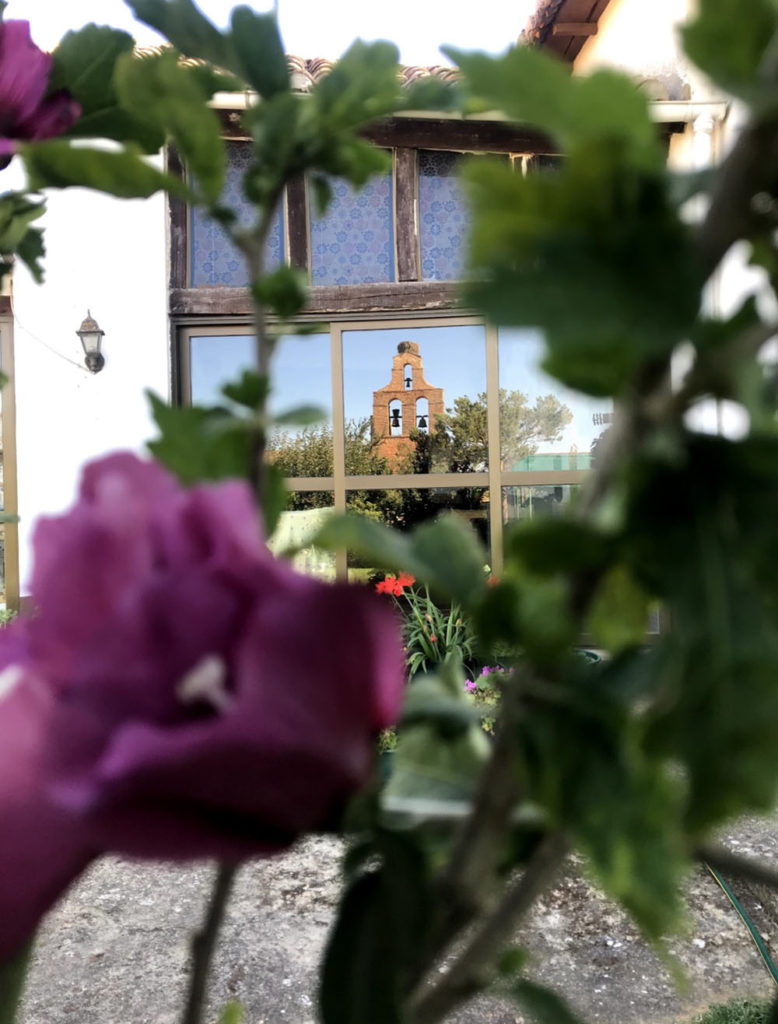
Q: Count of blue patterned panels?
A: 3